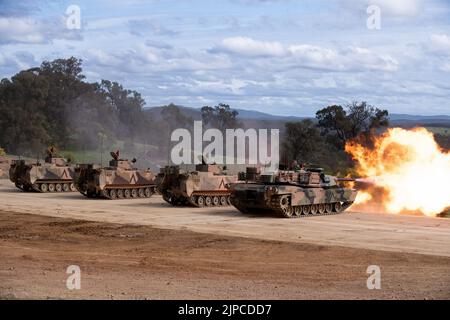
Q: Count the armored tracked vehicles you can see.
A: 4